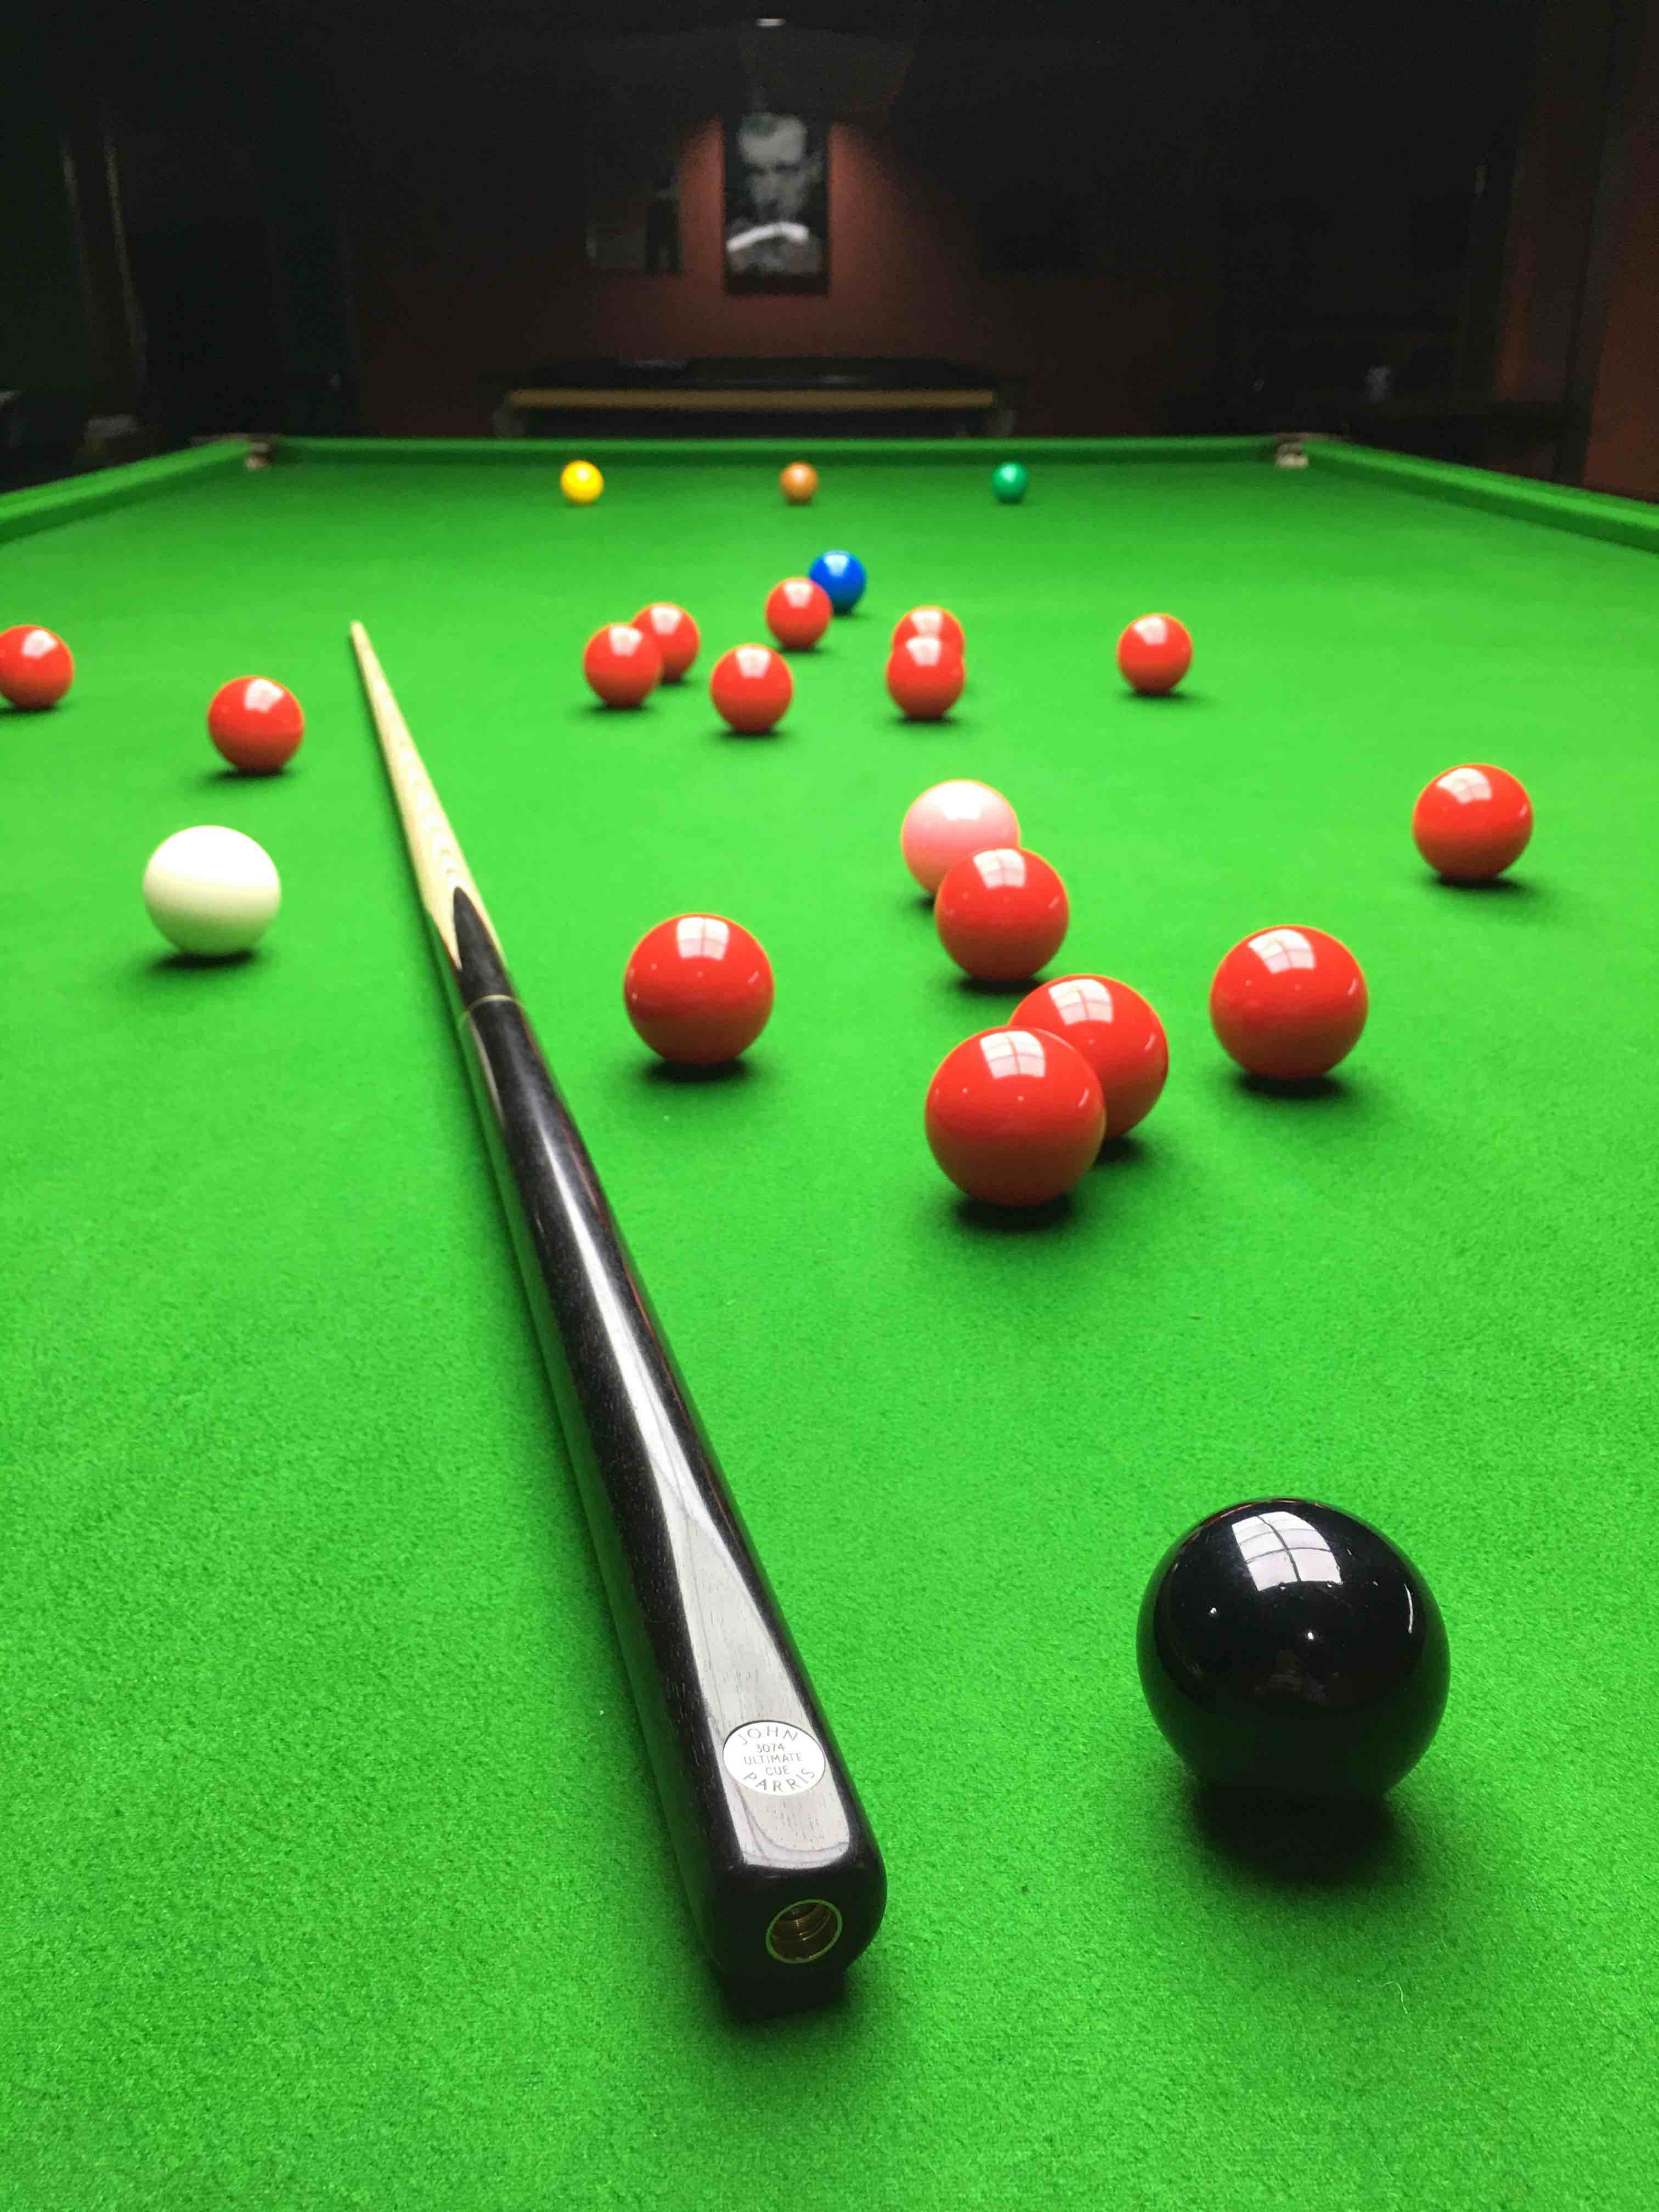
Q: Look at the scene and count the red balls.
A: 15